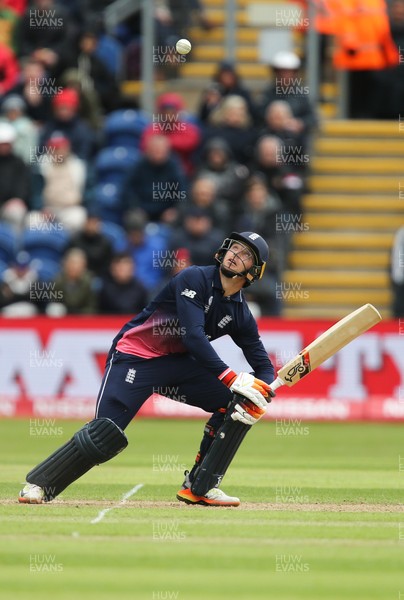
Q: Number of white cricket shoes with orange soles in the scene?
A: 2